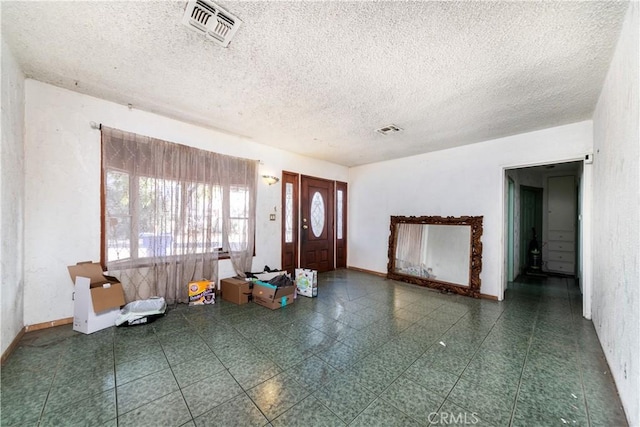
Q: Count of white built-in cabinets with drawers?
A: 1